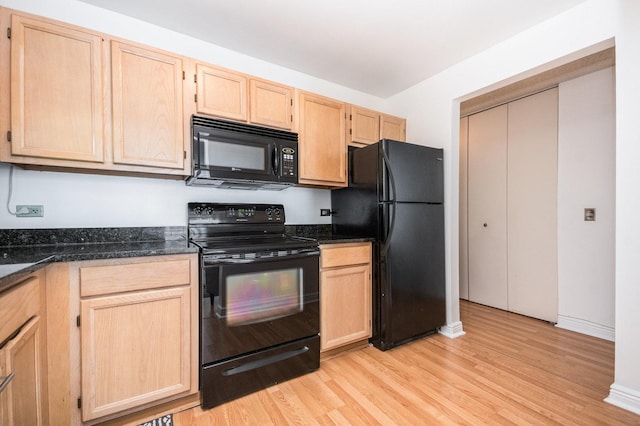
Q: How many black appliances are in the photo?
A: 3